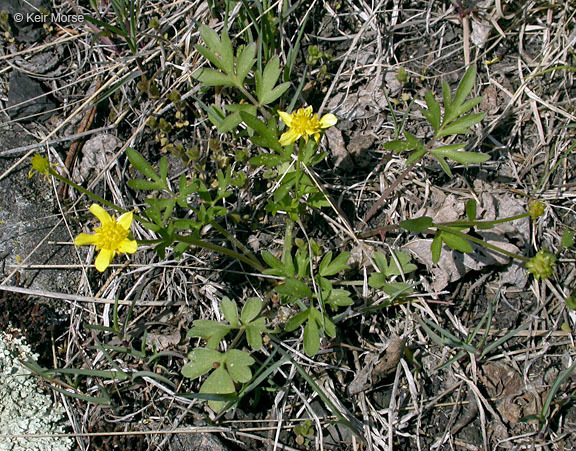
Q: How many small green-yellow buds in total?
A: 3